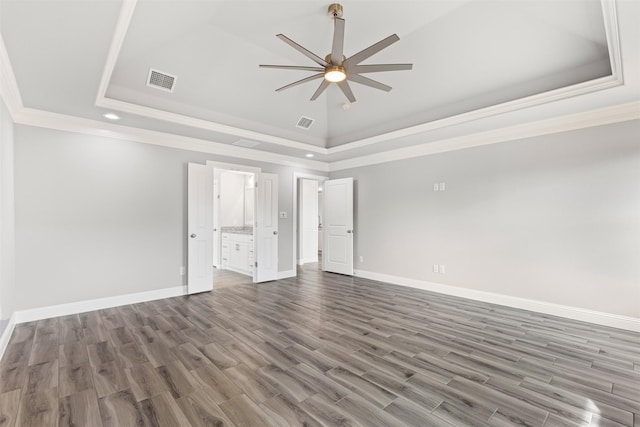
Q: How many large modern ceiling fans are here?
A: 1